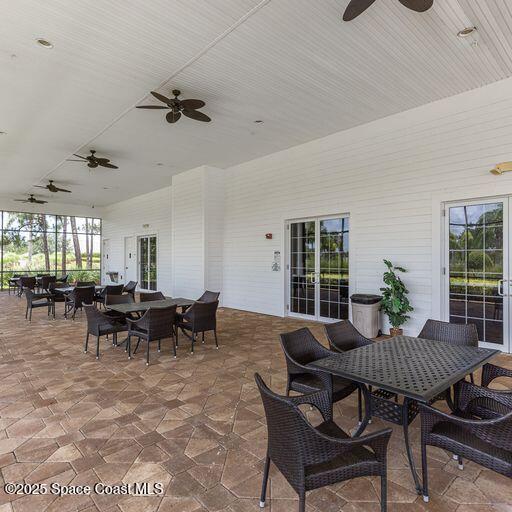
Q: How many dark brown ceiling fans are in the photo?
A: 5